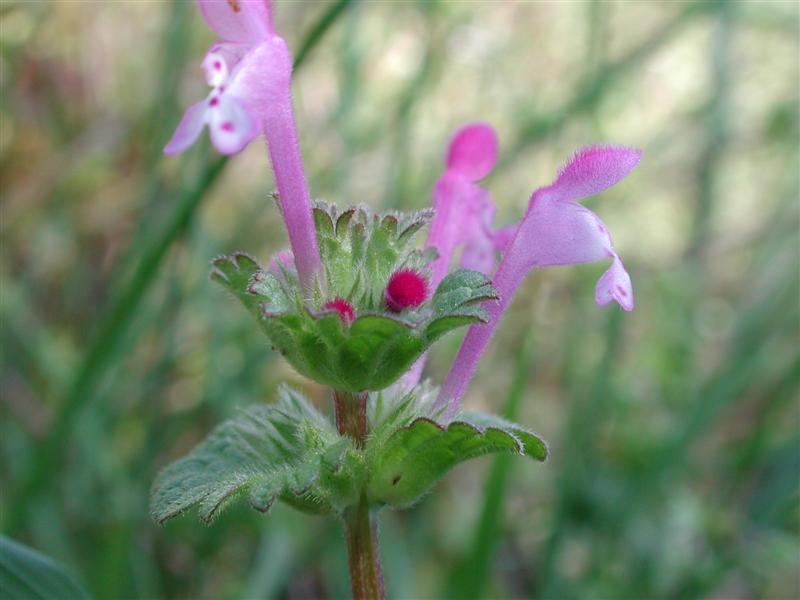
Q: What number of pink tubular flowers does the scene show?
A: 3